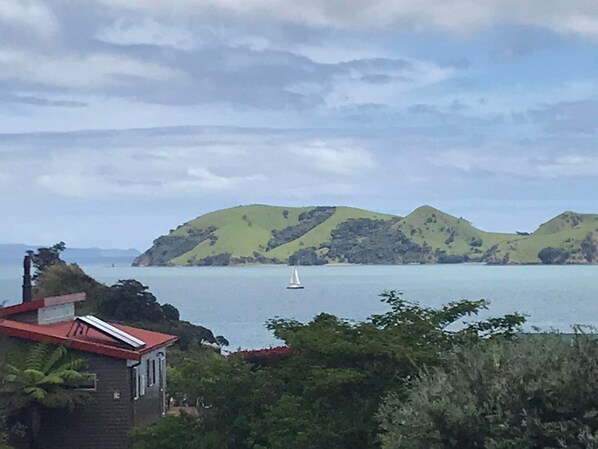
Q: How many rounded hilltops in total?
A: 3